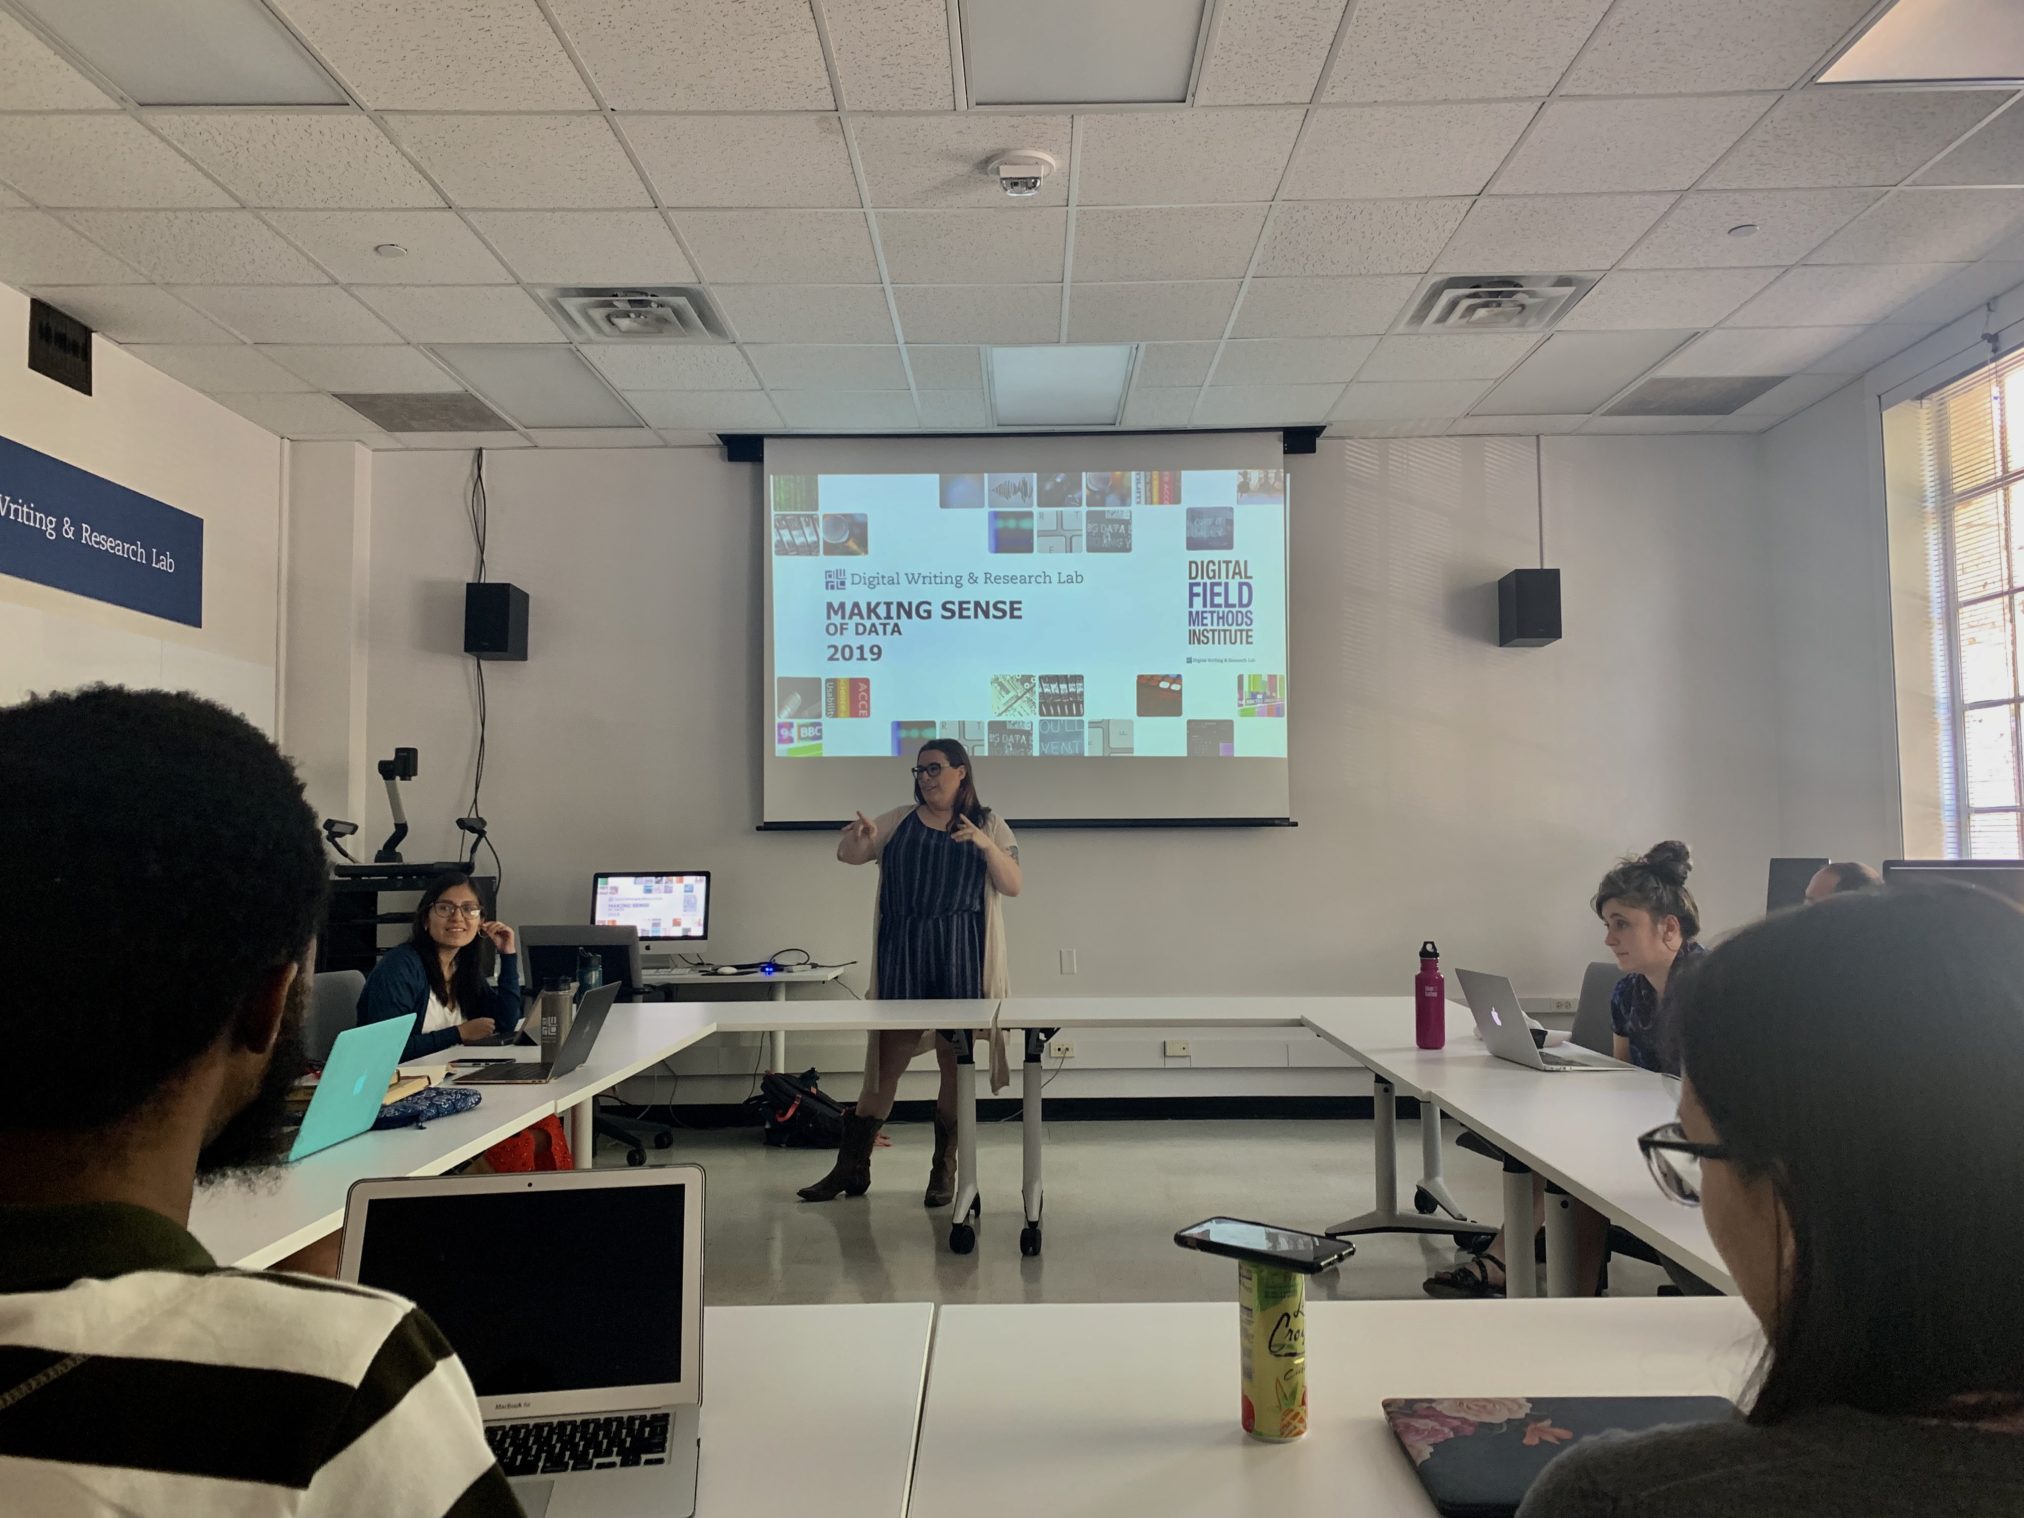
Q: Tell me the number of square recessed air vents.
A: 2